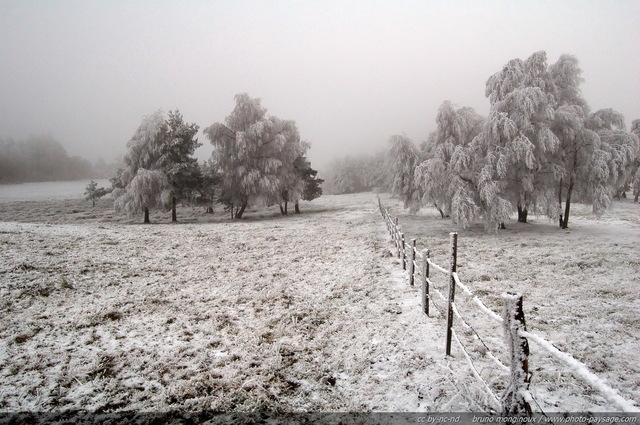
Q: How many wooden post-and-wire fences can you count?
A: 1